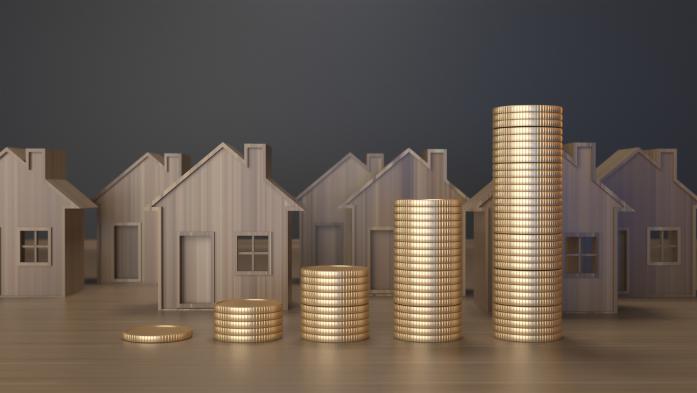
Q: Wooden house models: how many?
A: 7